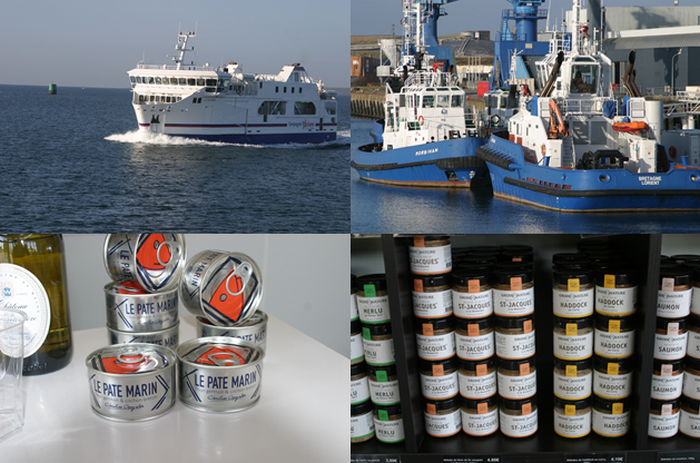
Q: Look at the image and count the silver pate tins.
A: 7